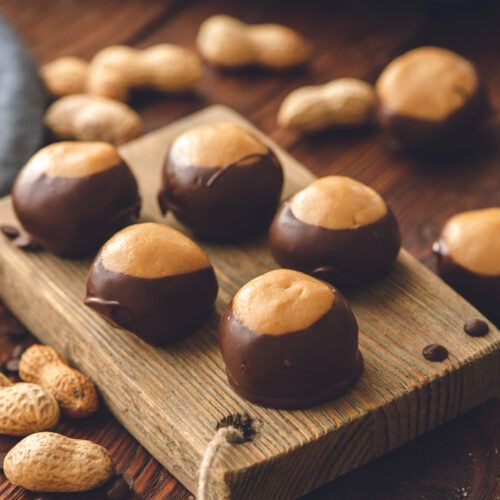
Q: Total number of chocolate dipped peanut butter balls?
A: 7